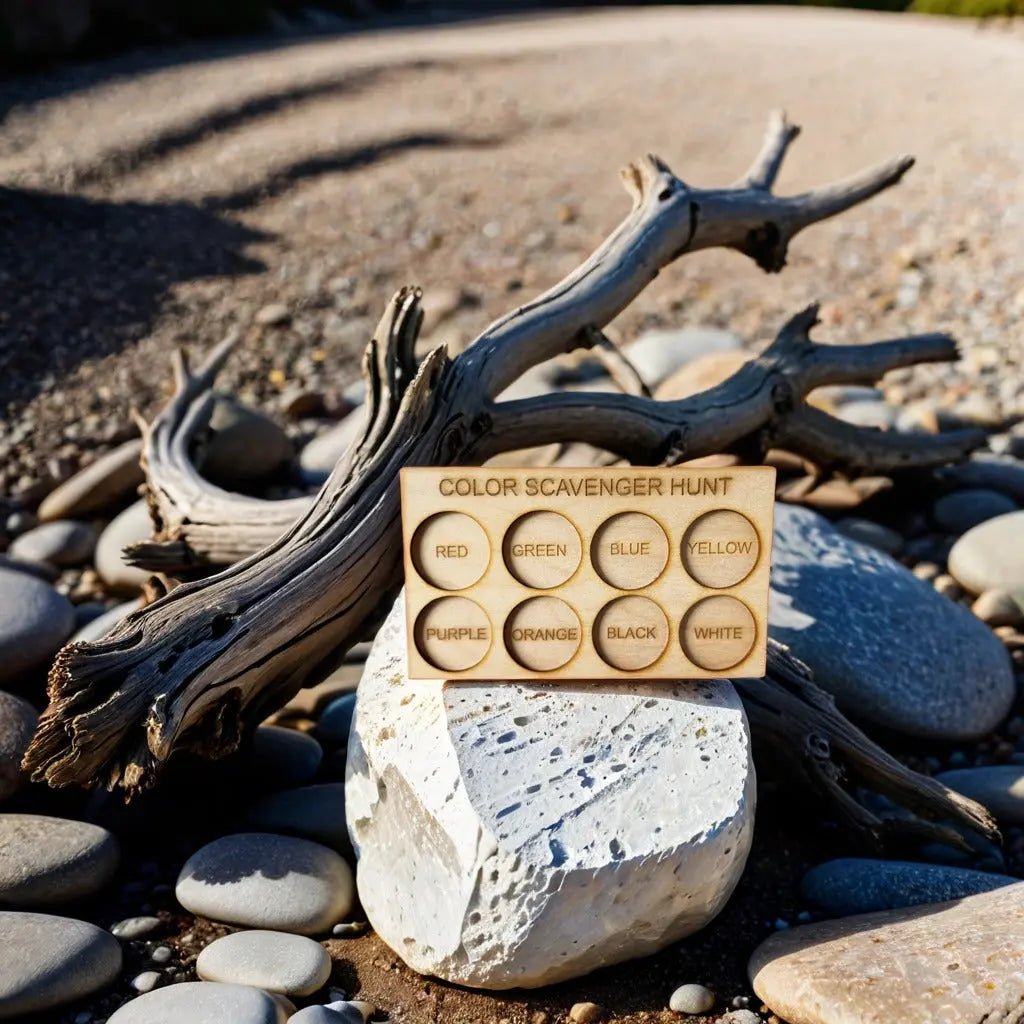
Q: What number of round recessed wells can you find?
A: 8